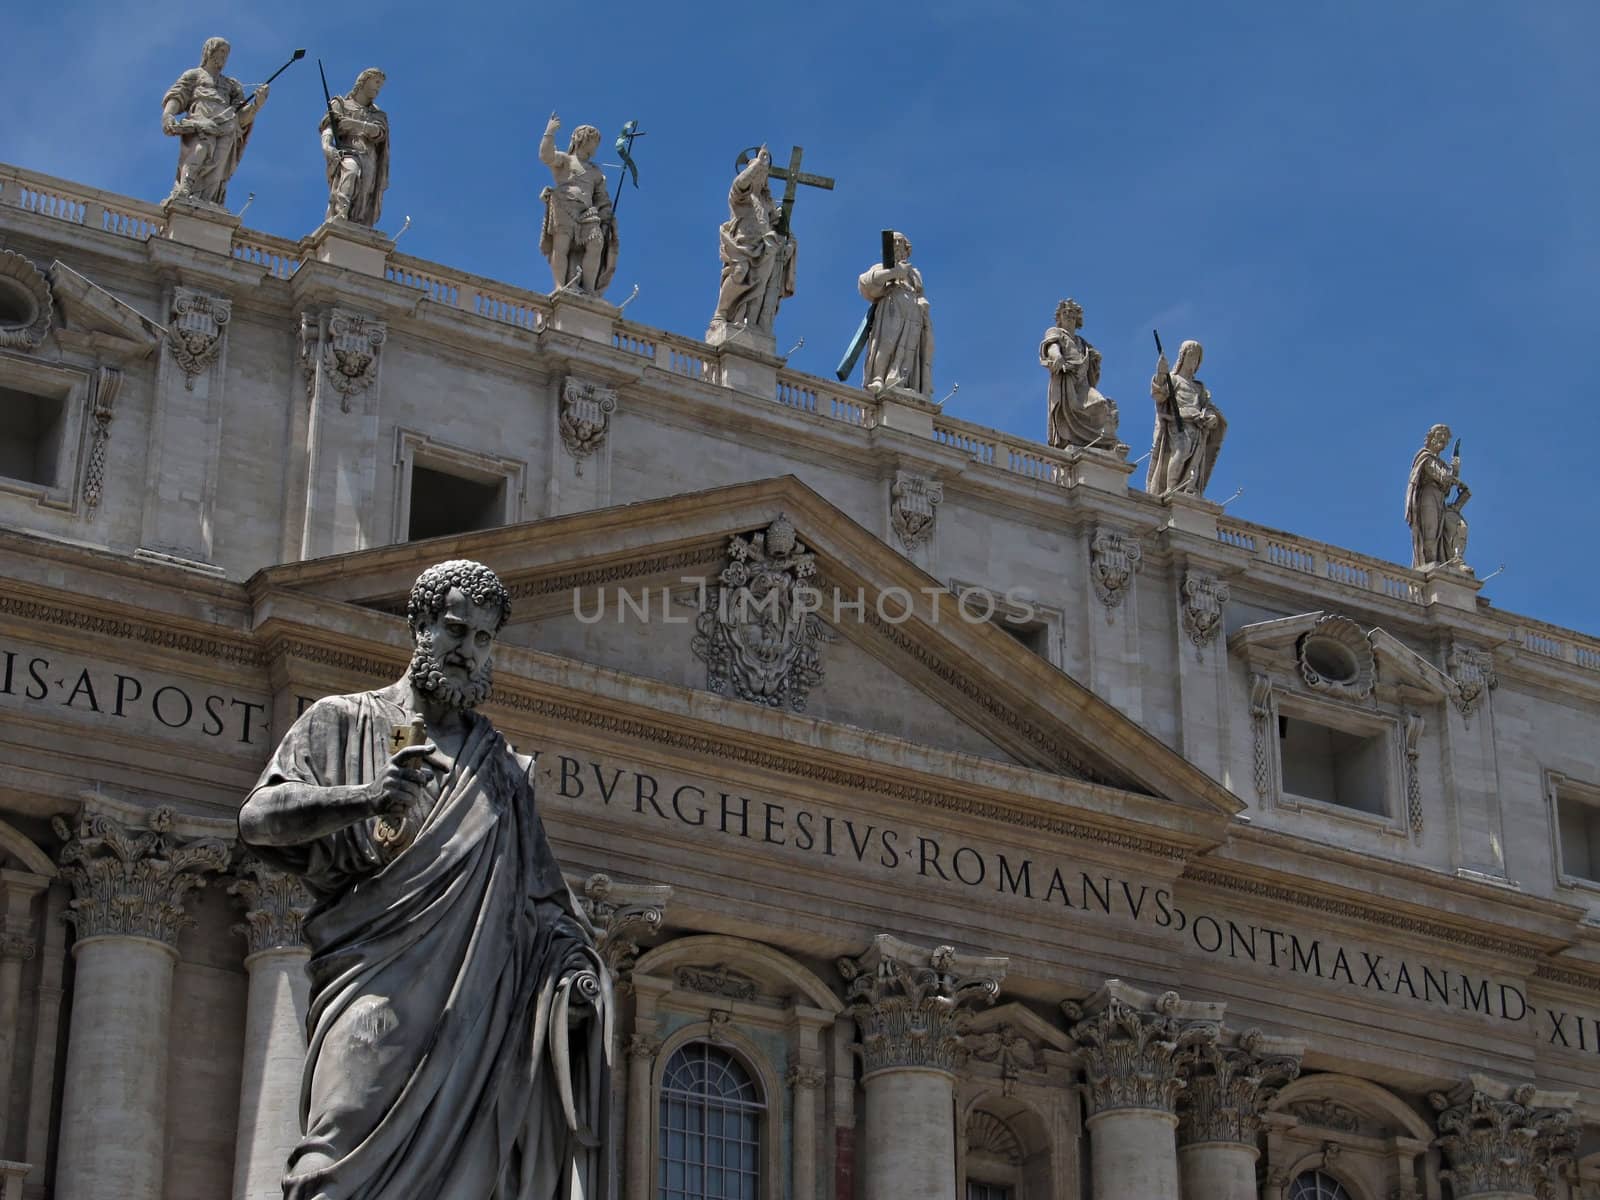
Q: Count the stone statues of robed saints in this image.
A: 9